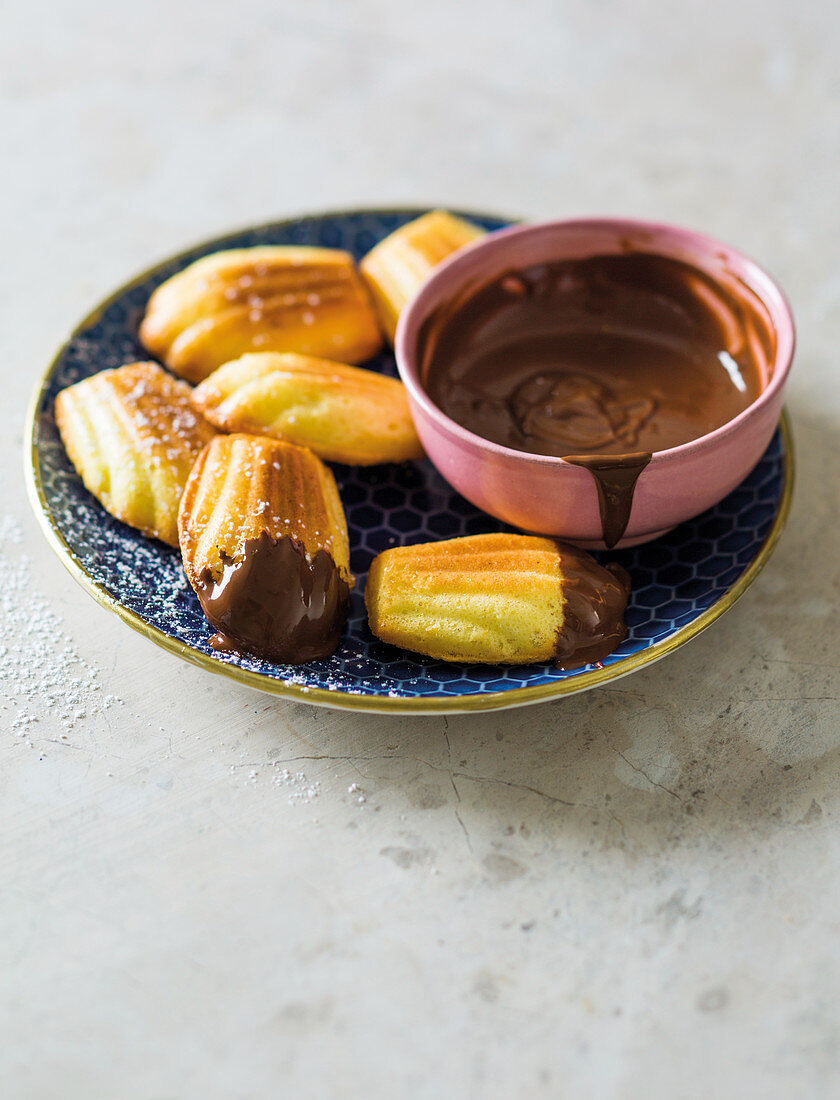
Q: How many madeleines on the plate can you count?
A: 6